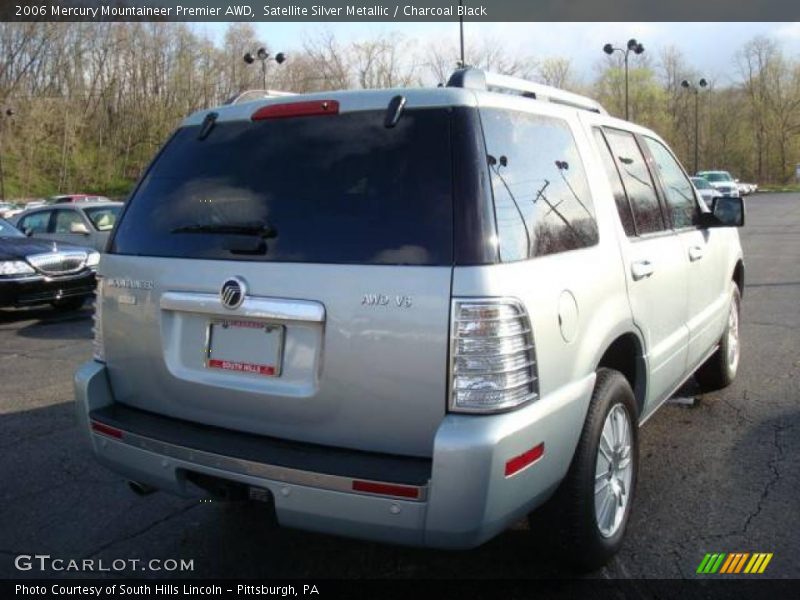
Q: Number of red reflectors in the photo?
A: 3